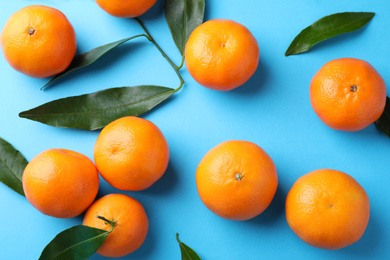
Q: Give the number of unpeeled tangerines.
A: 9